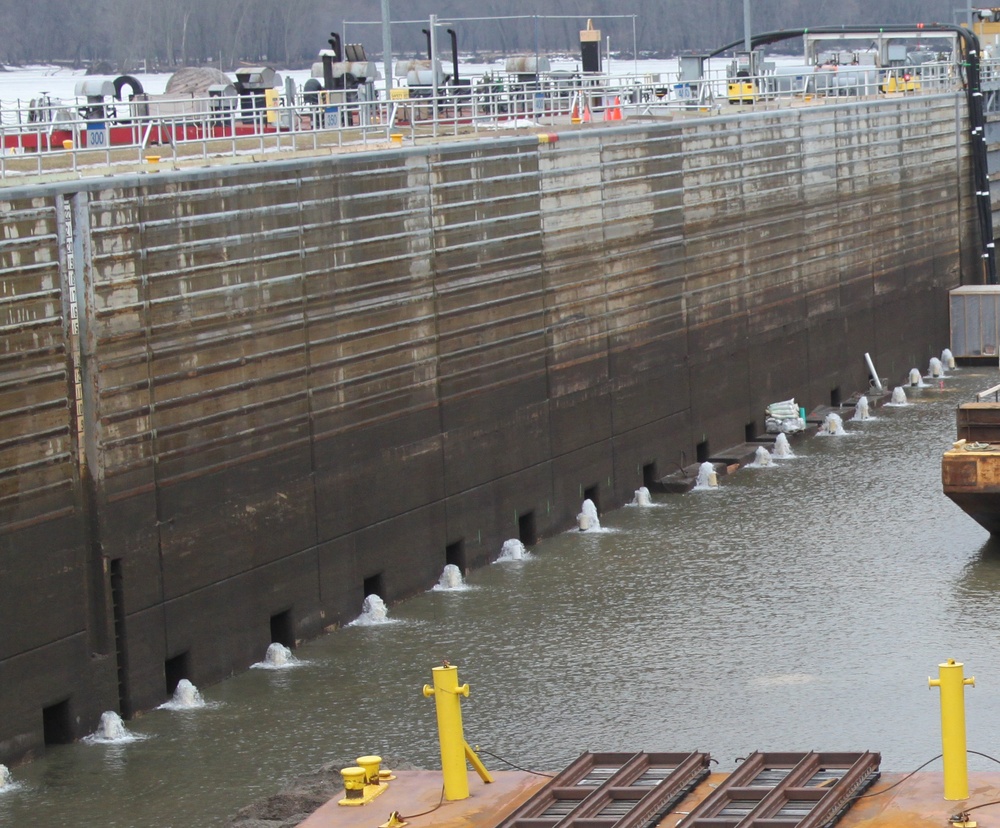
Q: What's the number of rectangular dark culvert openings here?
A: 11